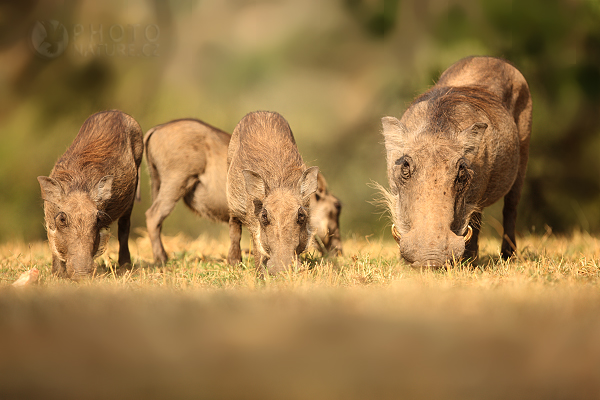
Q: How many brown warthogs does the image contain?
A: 4